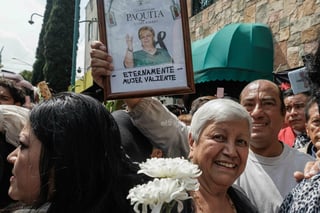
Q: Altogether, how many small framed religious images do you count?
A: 2